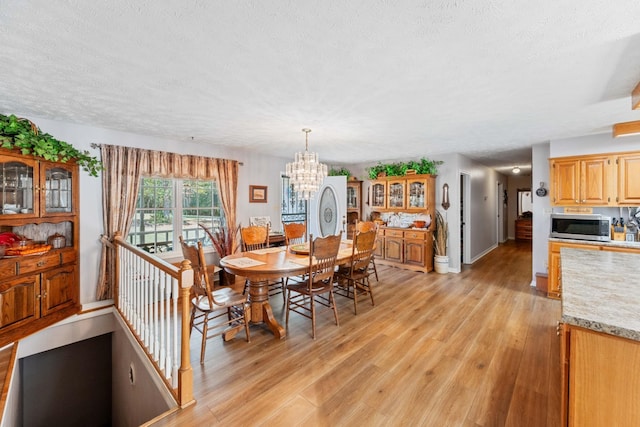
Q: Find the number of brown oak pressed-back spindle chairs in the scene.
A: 6